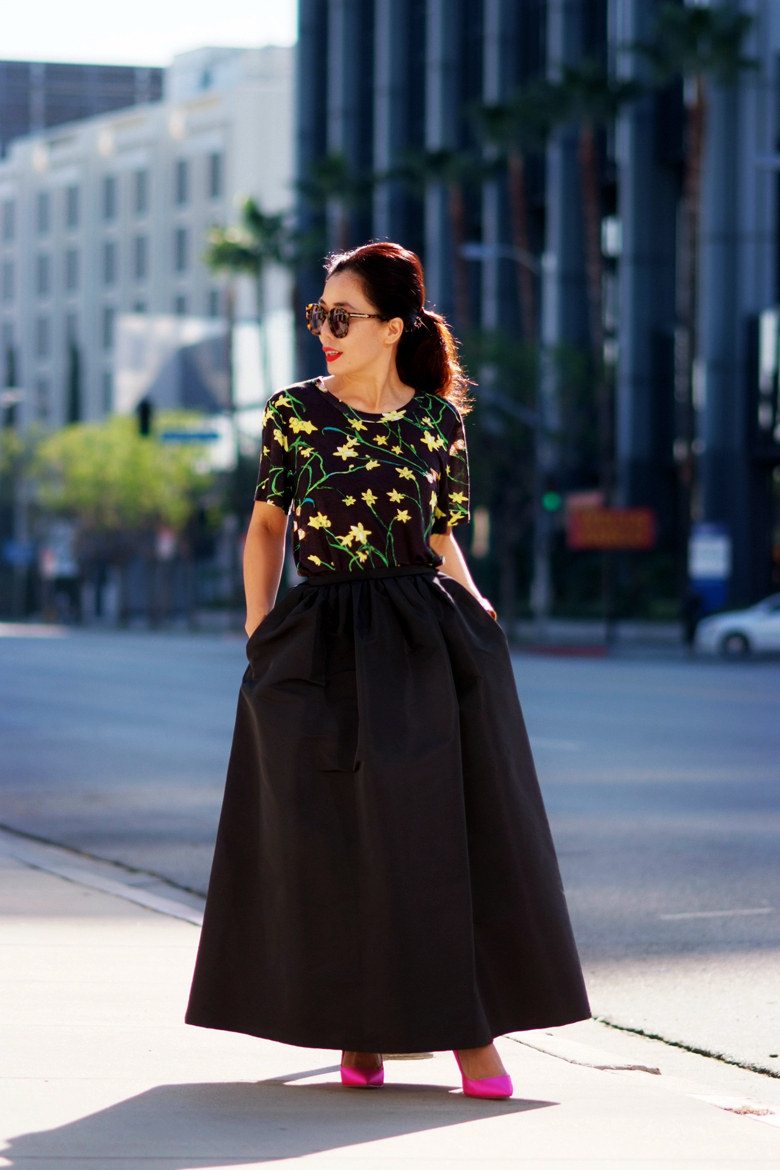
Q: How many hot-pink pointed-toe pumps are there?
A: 2